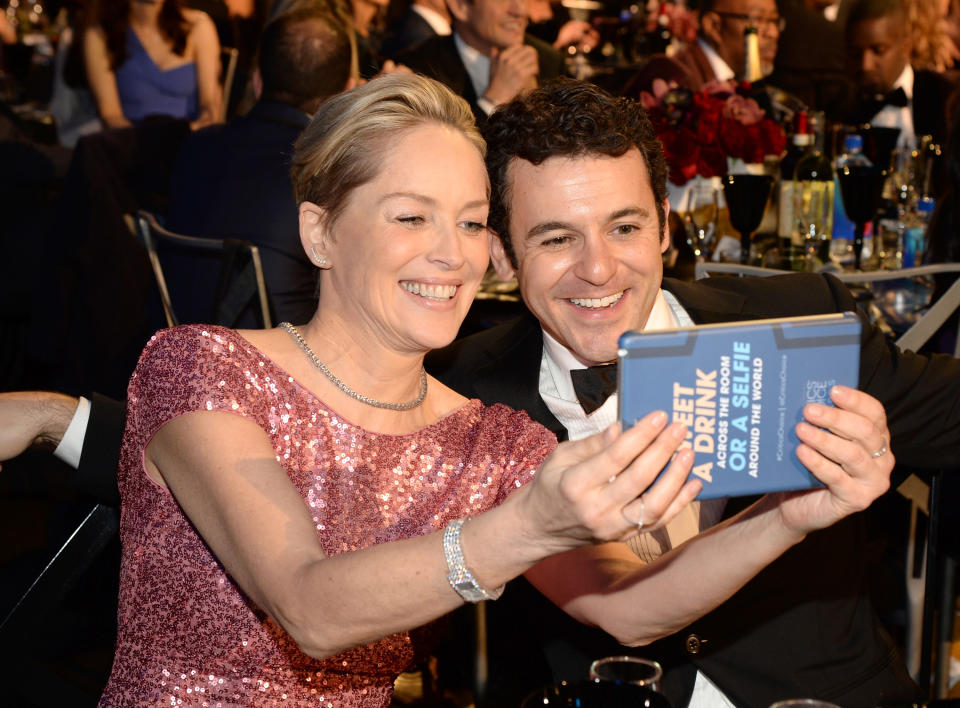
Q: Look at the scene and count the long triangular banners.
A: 0